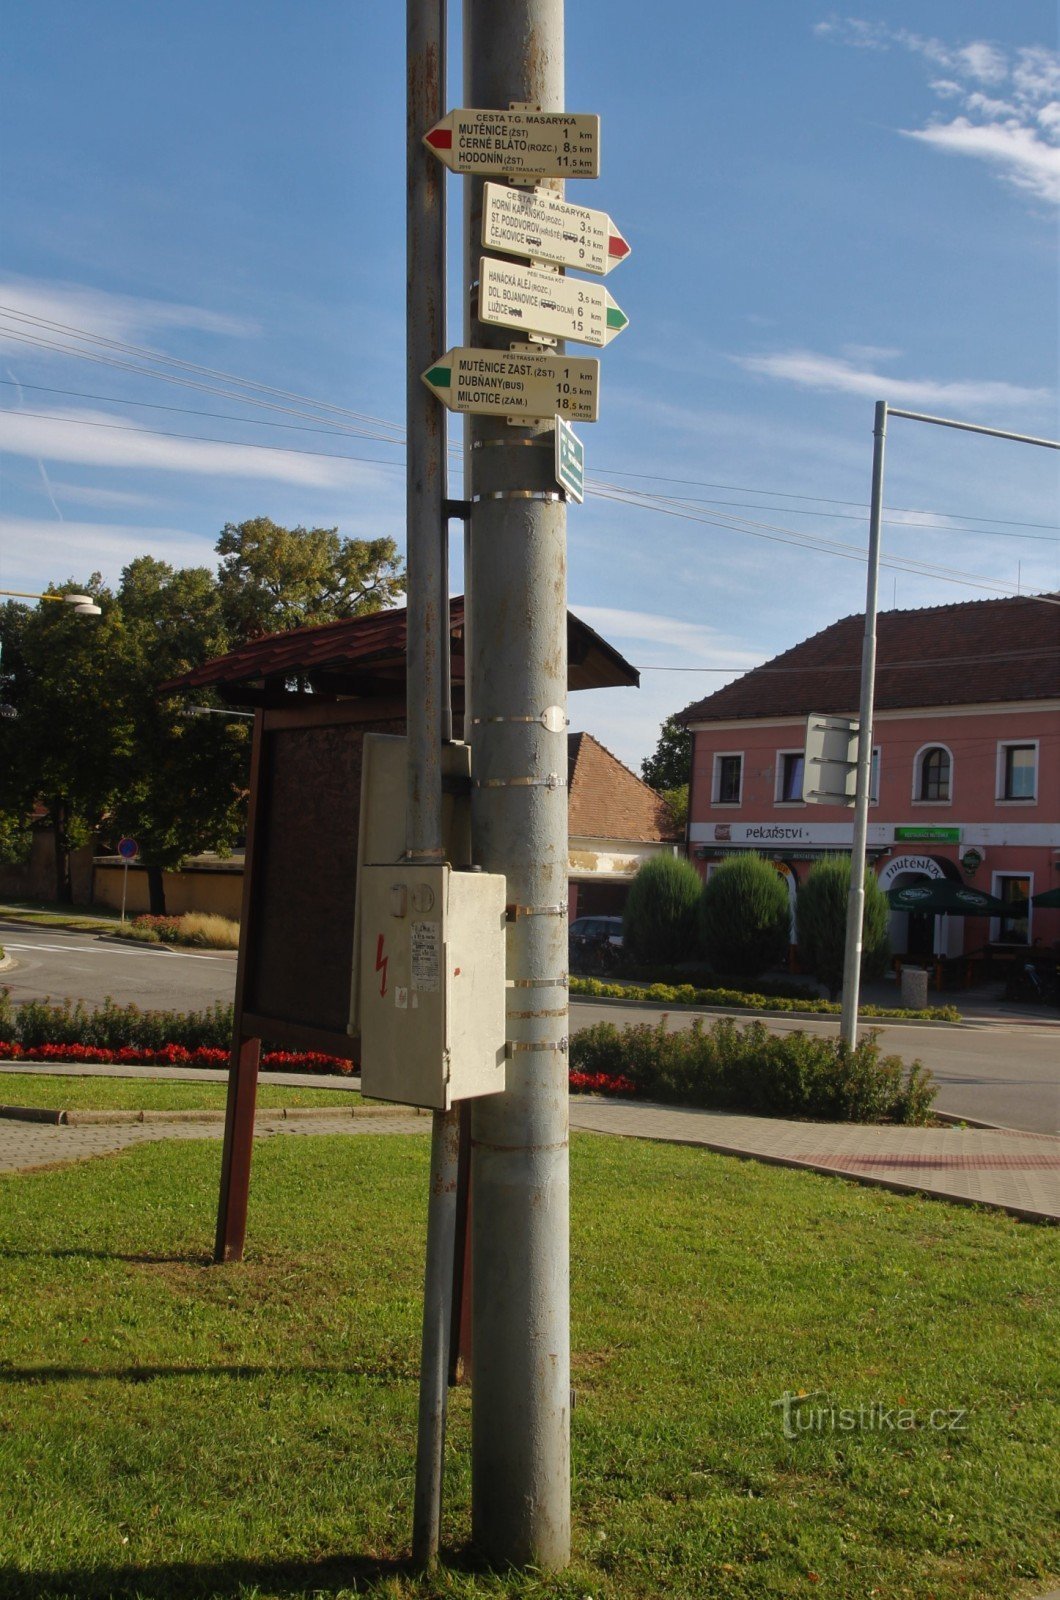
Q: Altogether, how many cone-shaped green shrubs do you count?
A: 3